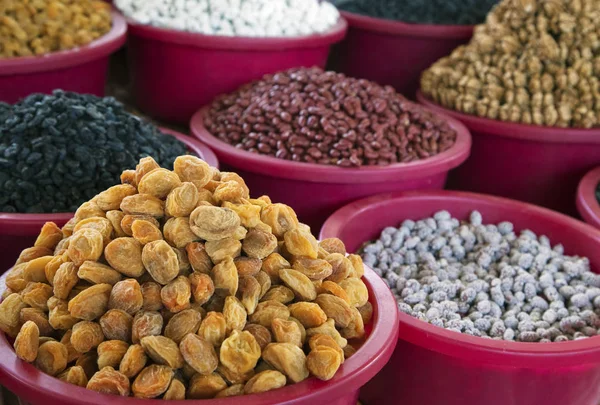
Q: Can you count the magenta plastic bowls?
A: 9